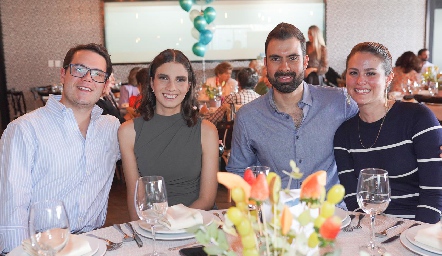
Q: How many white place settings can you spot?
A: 4